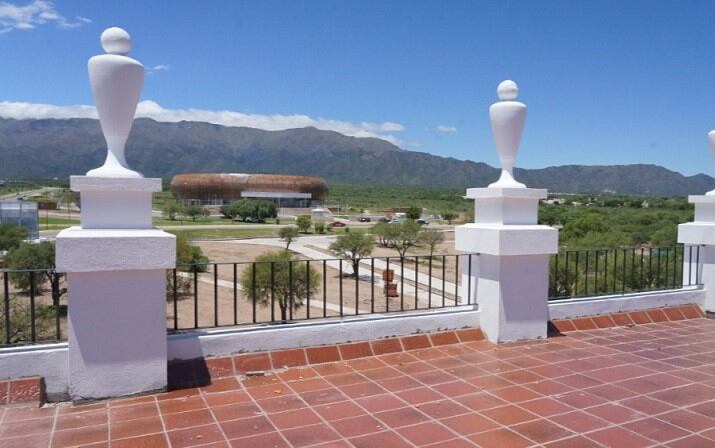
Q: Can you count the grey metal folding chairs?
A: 0